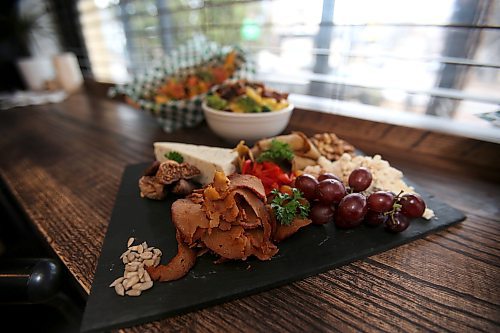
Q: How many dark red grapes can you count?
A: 10